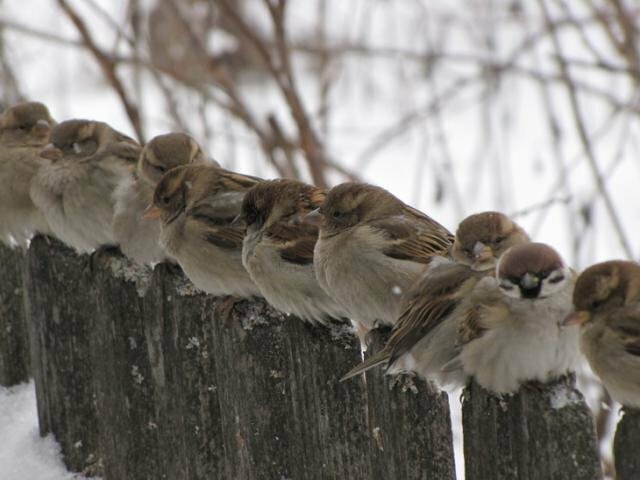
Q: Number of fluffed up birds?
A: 9